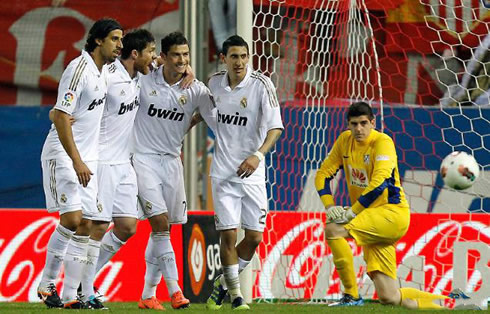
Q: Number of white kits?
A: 4